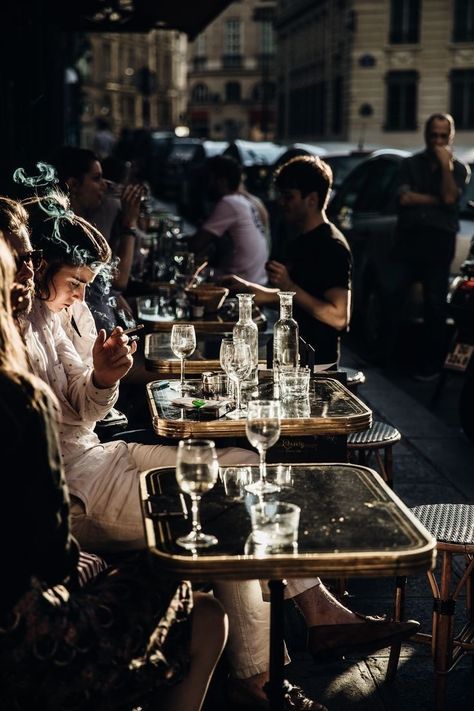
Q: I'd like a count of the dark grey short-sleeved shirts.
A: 1